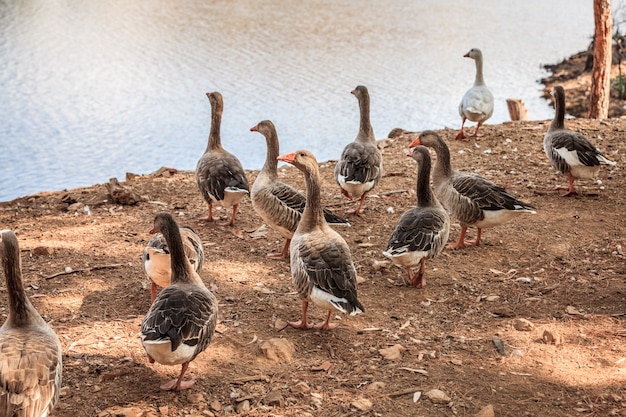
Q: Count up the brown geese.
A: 10